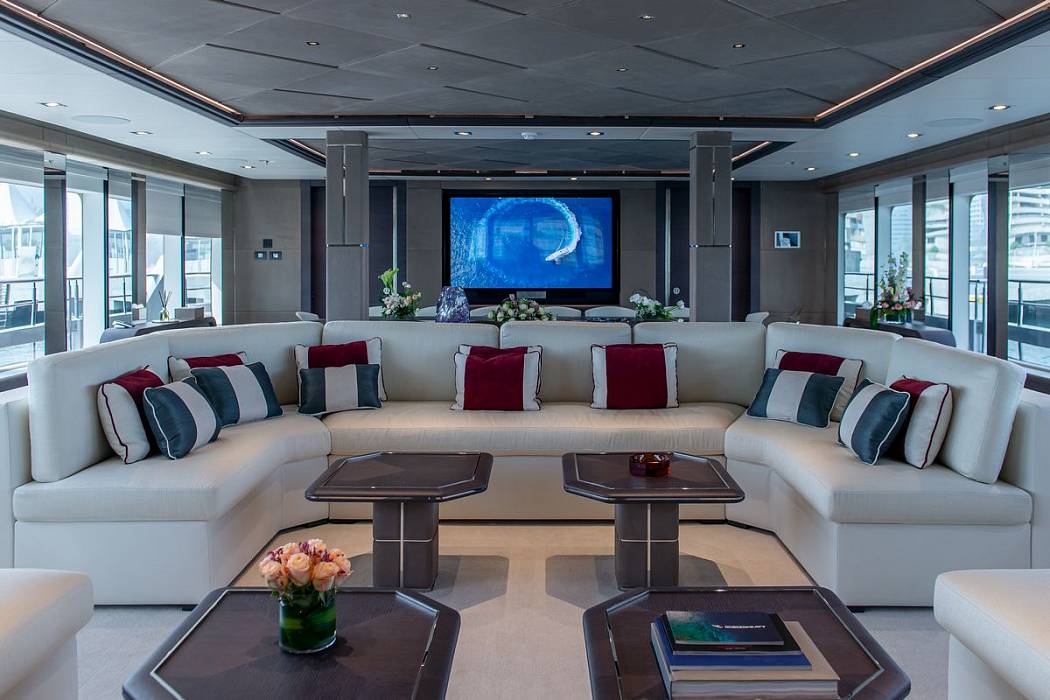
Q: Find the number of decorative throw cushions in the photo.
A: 13